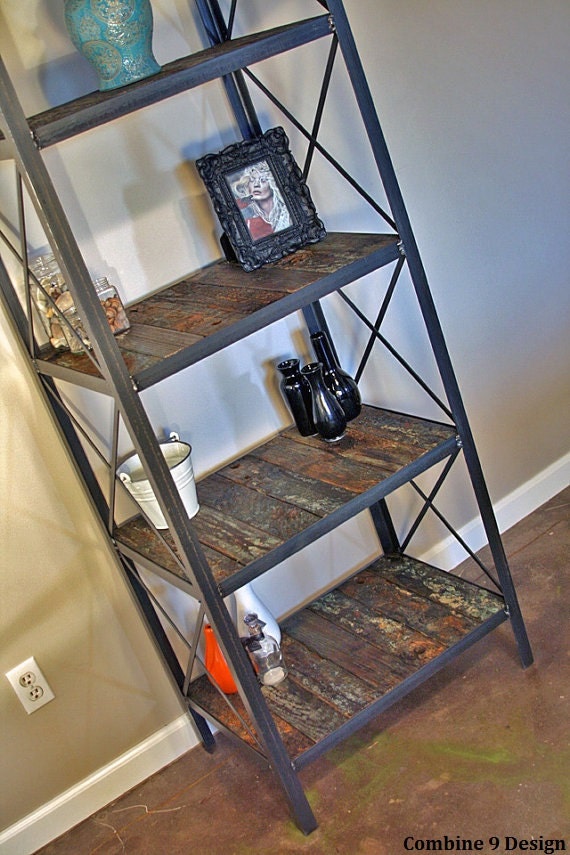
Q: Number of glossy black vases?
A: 3